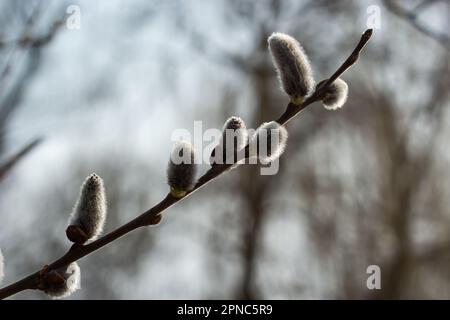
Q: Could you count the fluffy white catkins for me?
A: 7